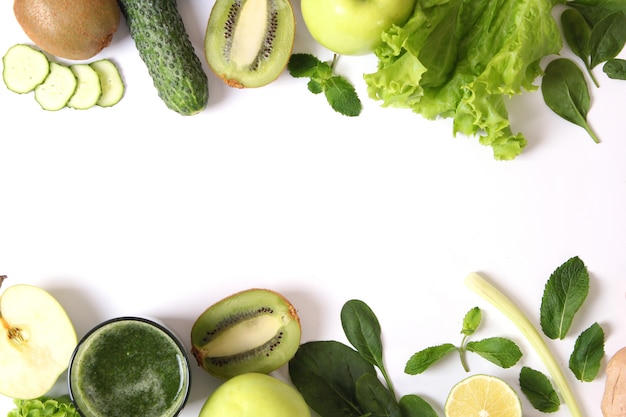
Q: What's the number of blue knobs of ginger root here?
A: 0